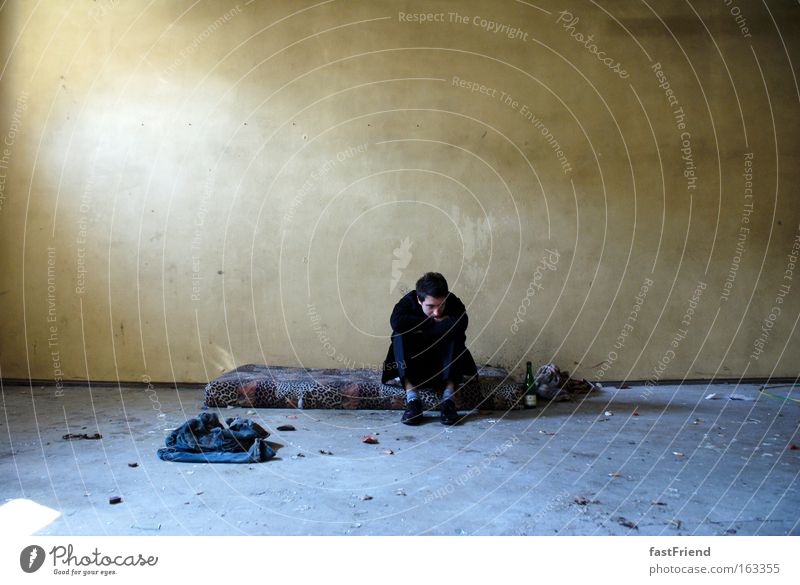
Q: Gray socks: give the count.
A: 2